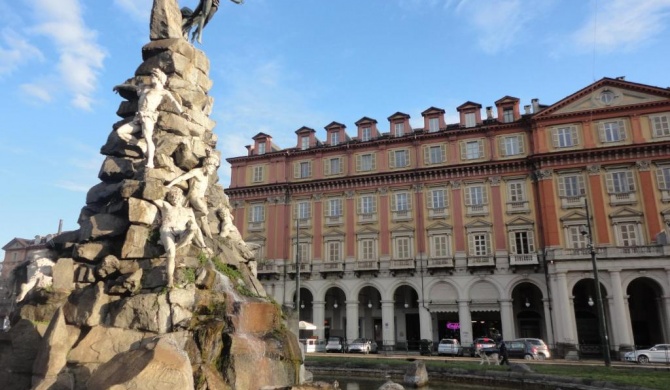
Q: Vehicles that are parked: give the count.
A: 6